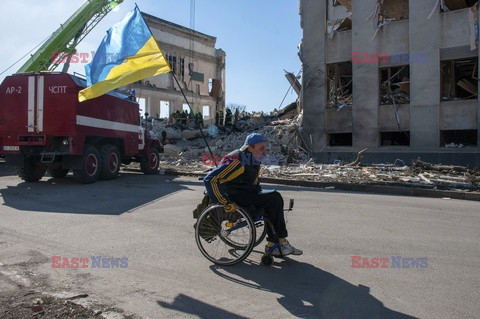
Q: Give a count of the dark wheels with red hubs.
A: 3